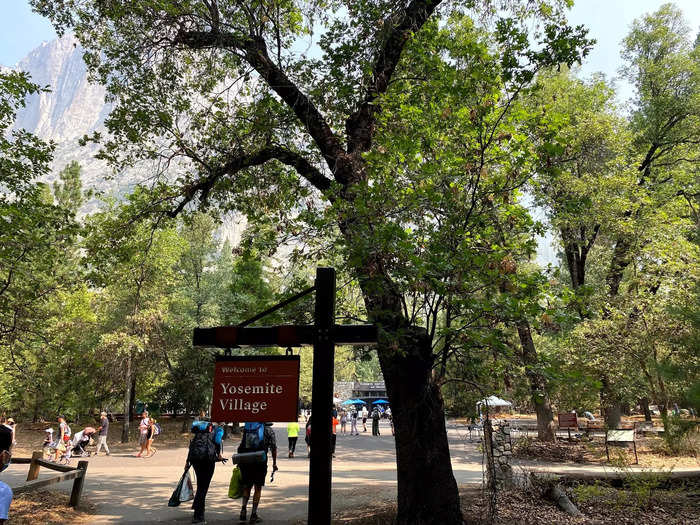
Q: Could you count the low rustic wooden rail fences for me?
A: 1